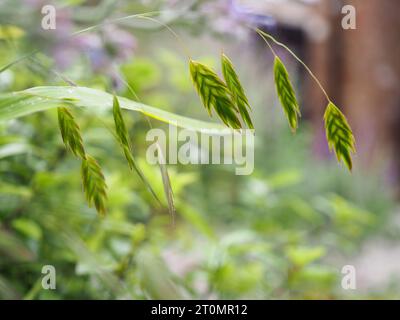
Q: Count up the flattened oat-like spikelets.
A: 7